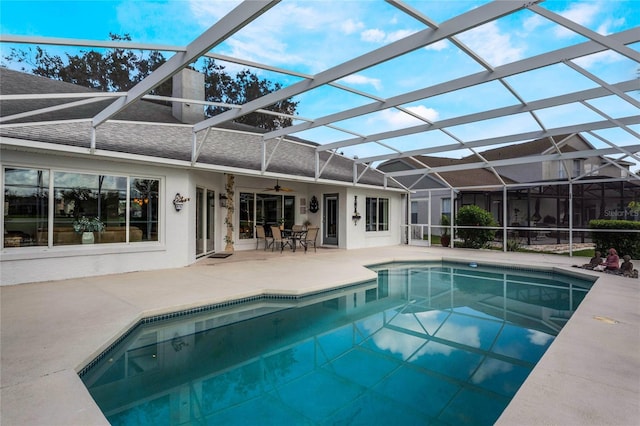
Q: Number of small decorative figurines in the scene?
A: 3